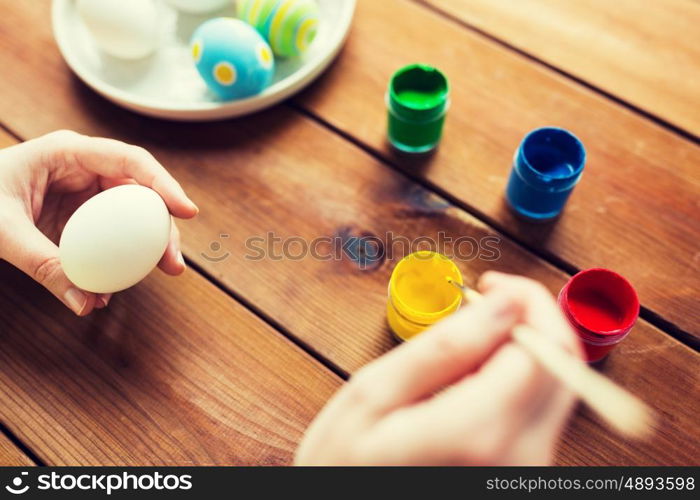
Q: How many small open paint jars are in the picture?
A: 4